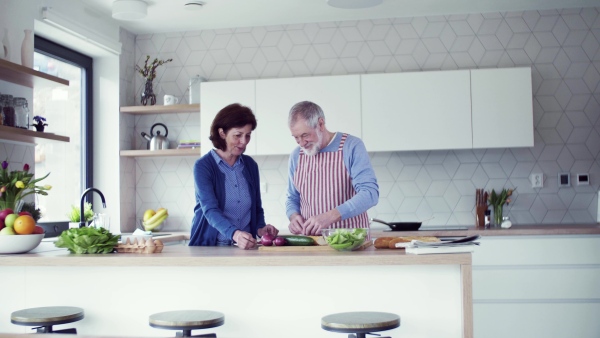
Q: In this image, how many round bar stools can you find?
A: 3